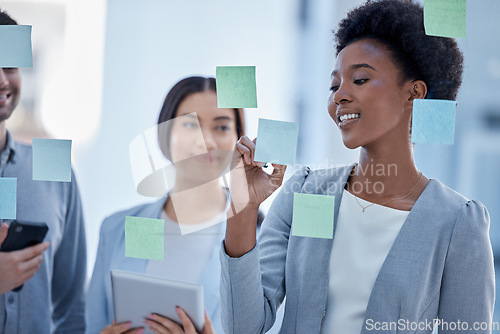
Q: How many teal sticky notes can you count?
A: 5